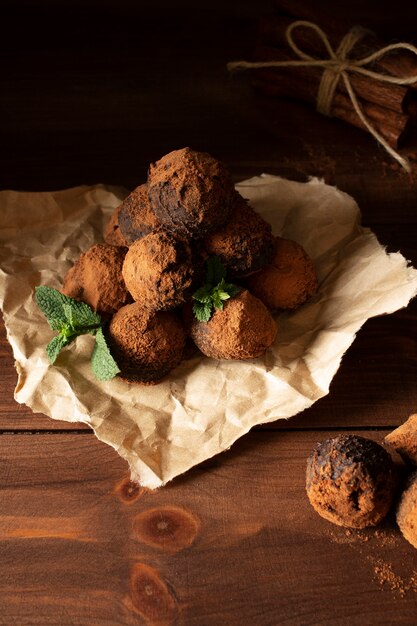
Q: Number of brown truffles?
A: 12